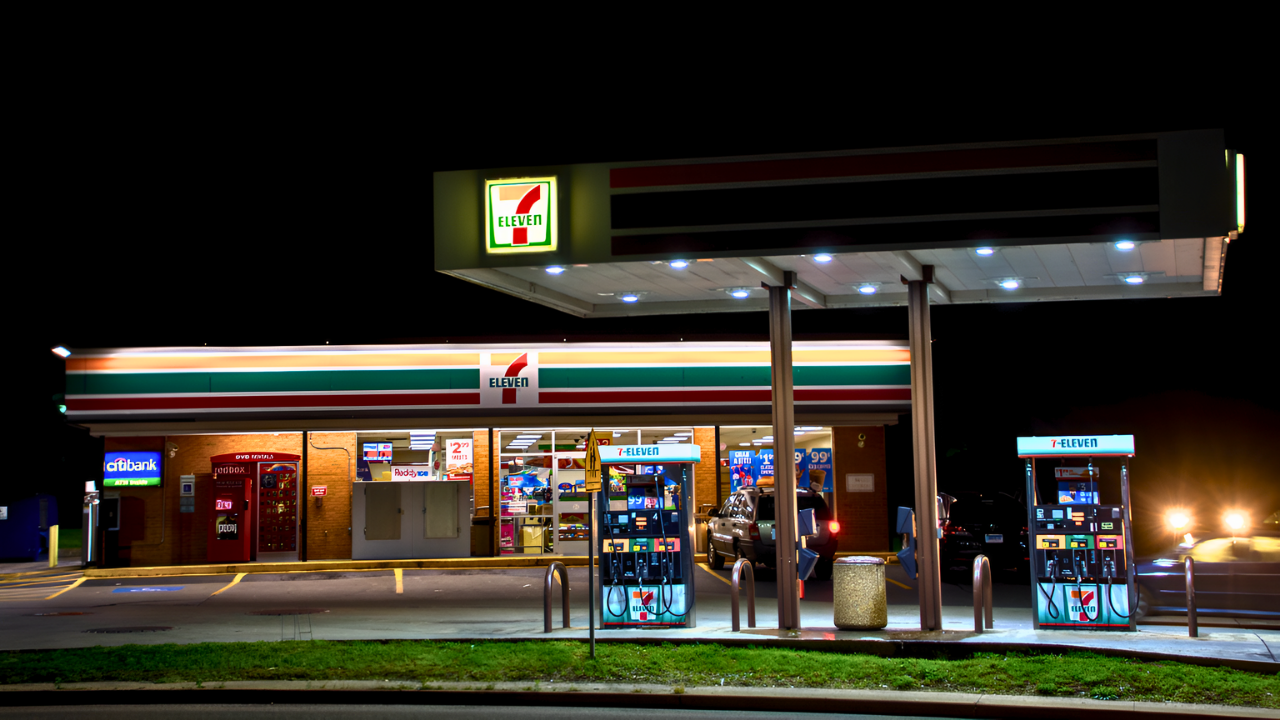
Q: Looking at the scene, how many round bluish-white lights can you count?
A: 10